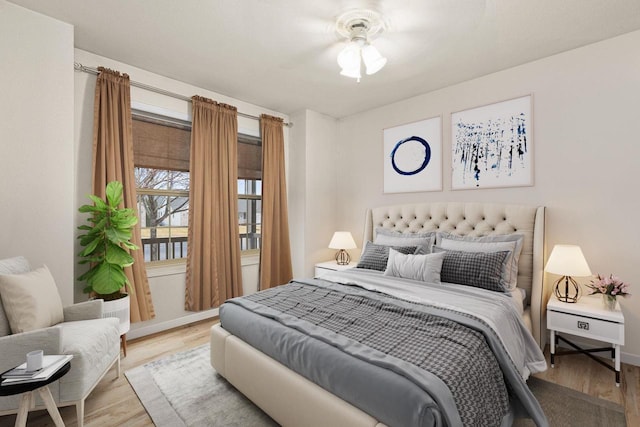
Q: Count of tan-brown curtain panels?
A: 3